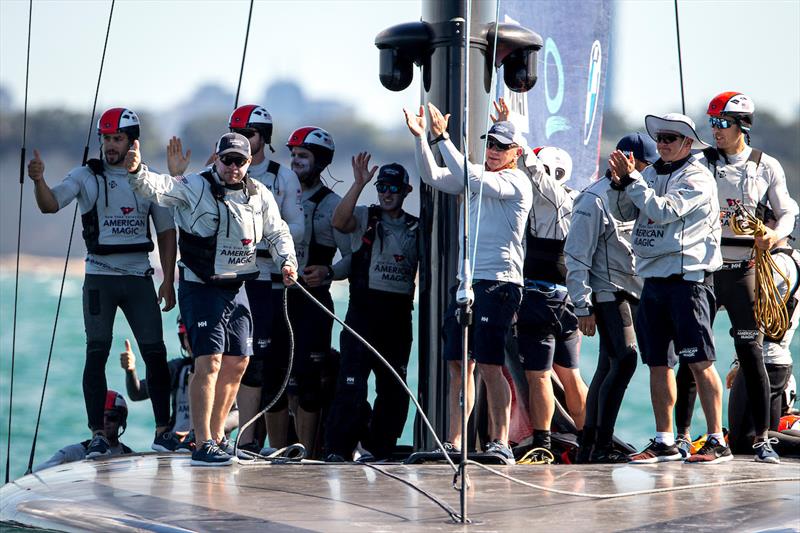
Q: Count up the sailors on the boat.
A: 13